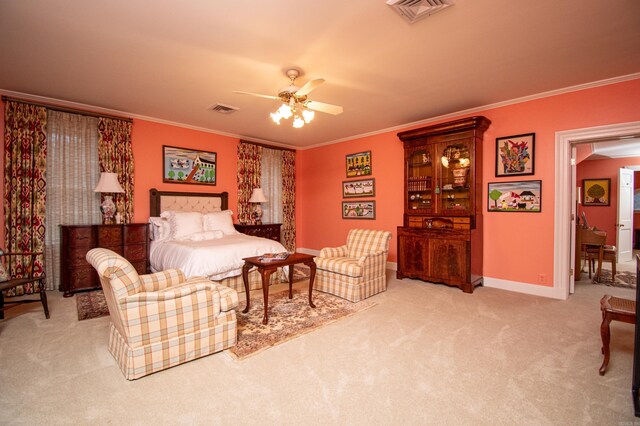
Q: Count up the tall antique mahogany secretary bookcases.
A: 1